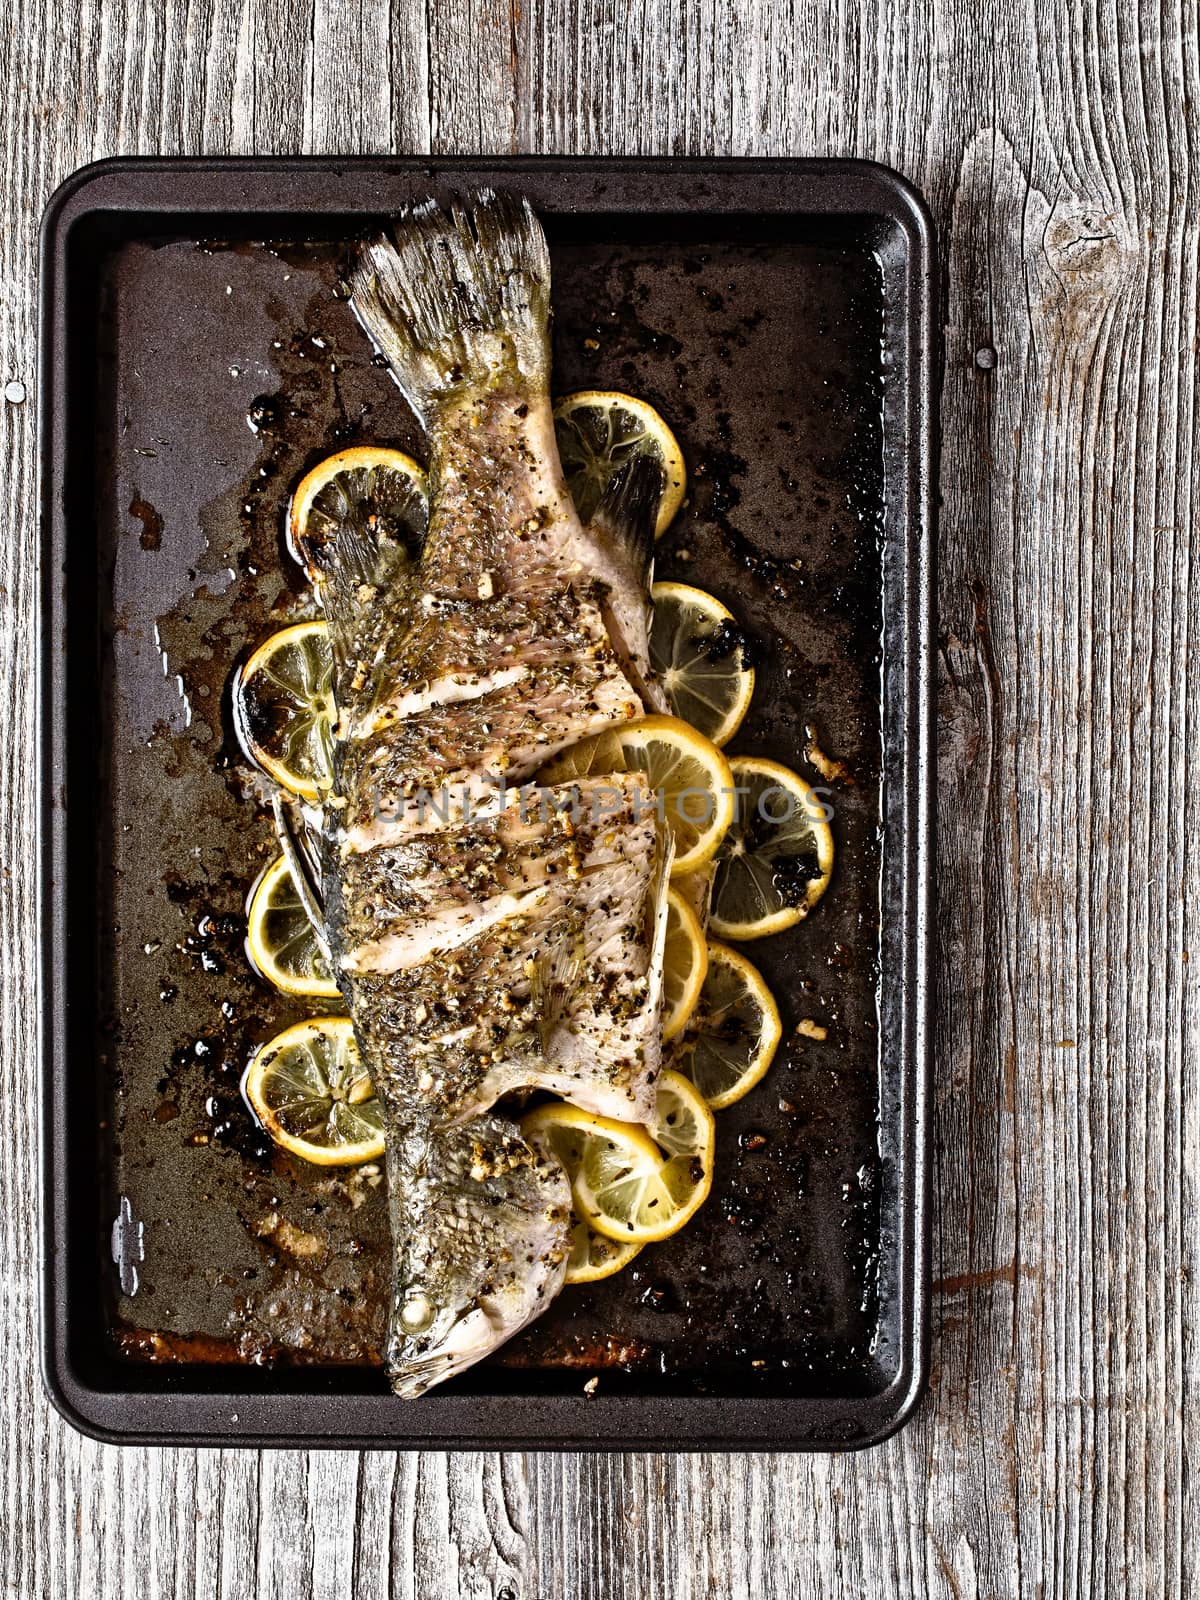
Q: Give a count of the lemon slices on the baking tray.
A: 13